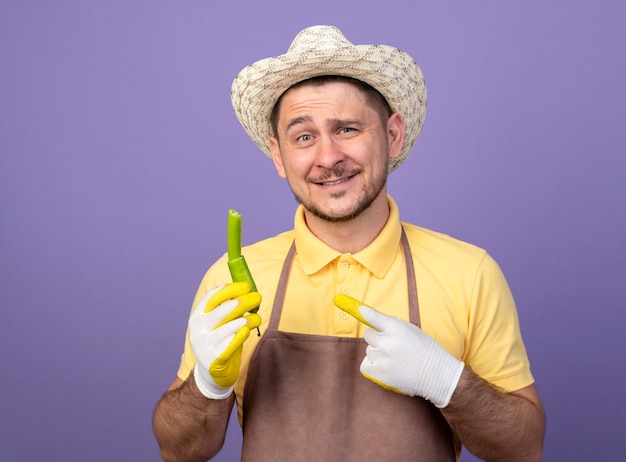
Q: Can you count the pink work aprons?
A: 0